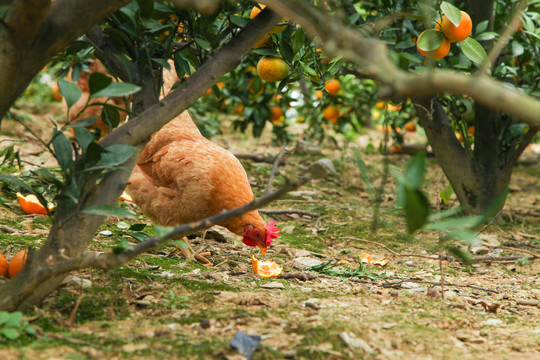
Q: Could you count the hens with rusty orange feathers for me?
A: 2